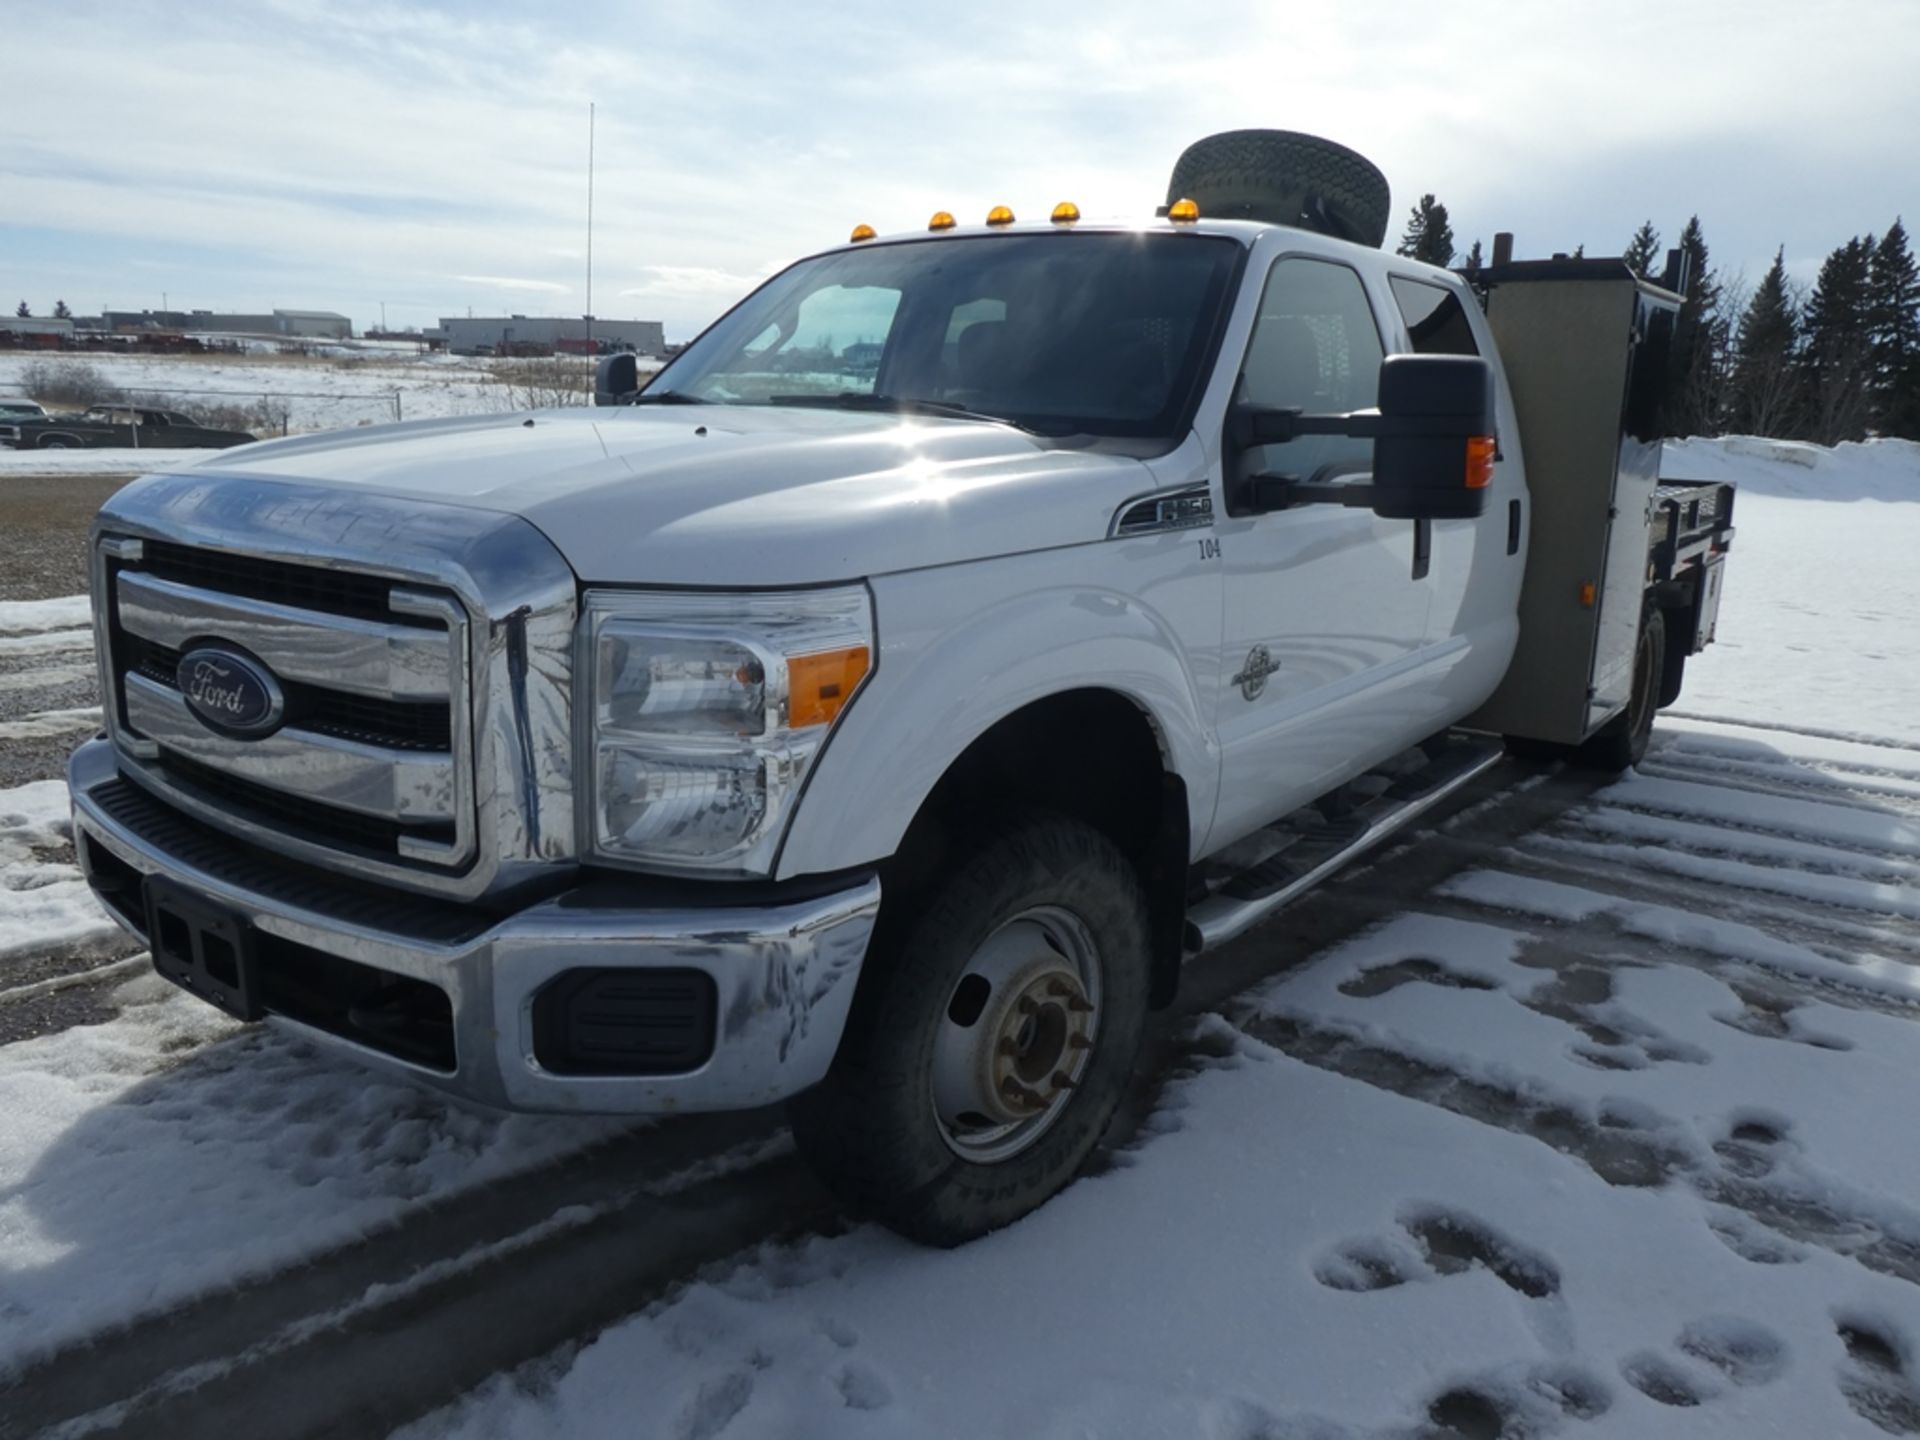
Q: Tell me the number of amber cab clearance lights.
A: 5